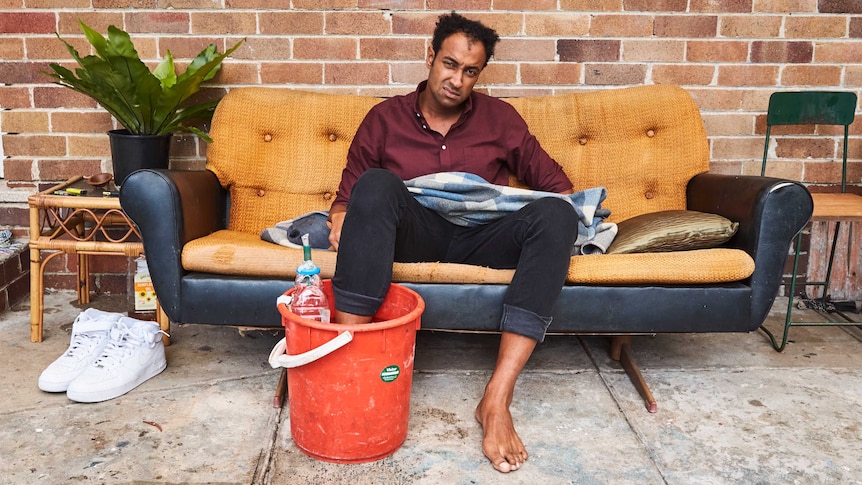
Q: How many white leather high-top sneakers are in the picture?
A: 2